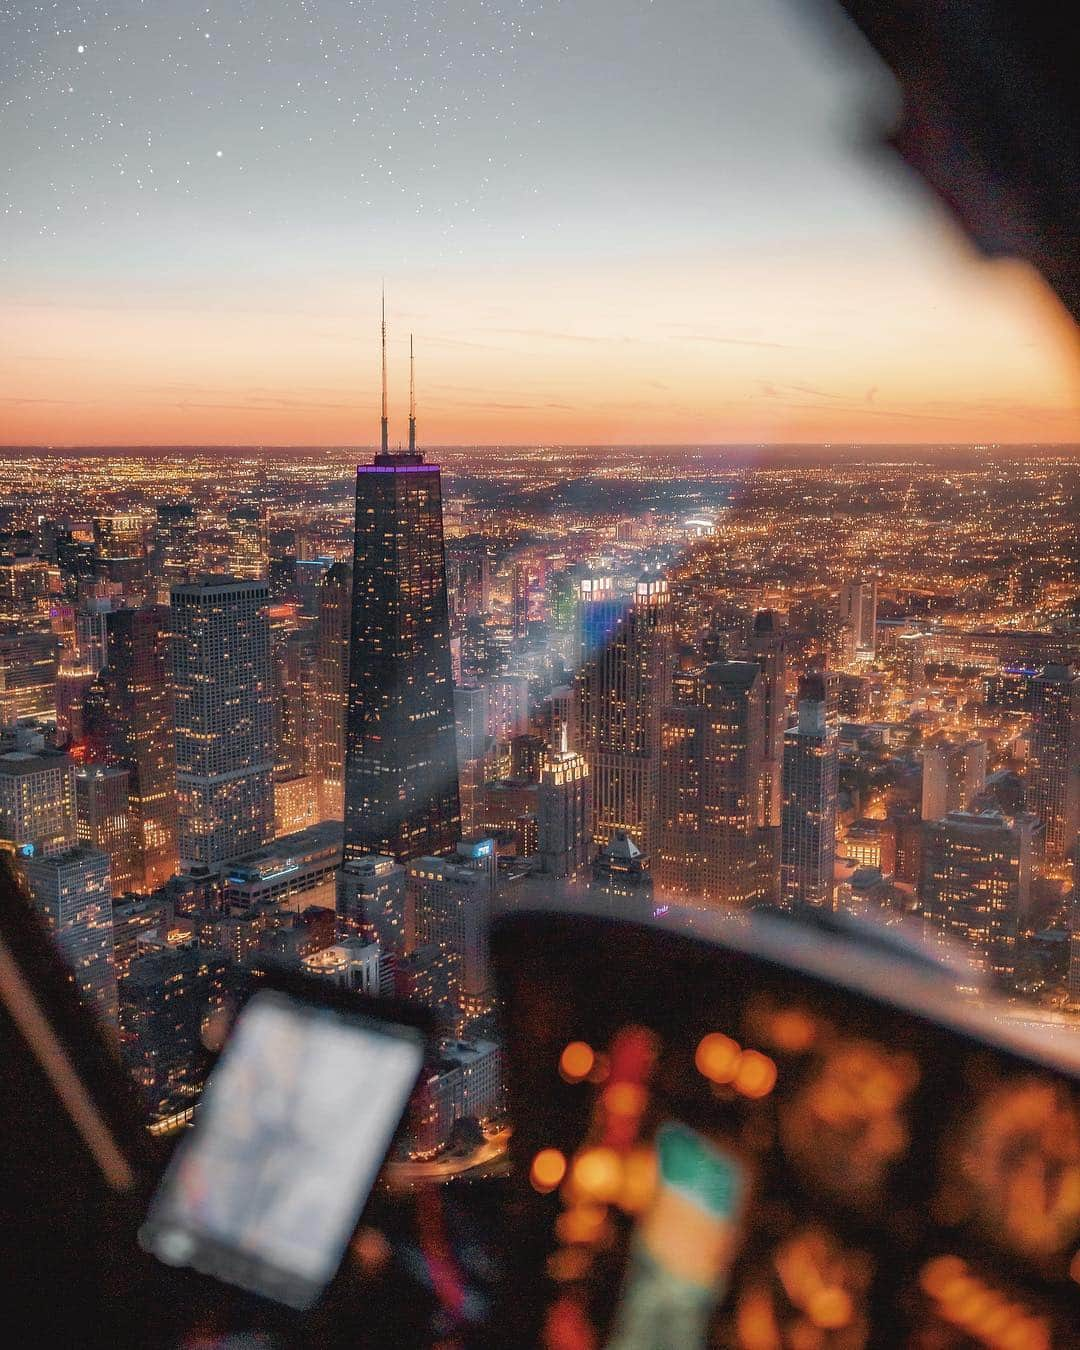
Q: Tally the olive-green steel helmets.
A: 0